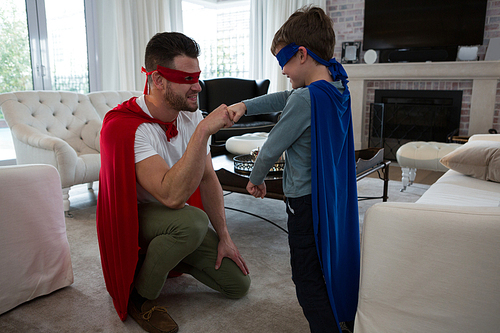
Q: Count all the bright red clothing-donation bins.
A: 0